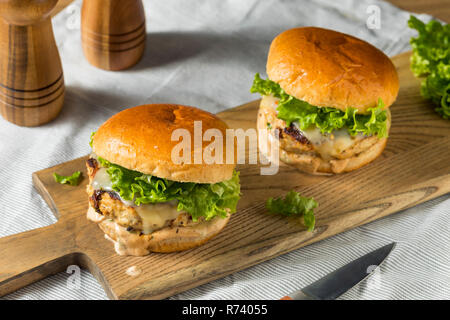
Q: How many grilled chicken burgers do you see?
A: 2